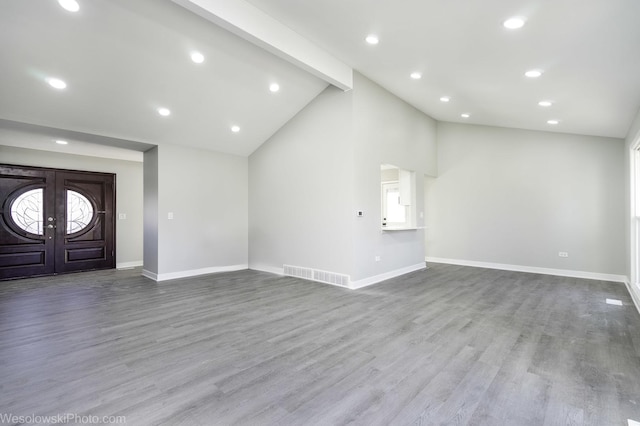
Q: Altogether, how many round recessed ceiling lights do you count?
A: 15